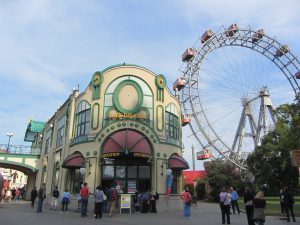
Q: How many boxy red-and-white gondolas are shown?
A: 9